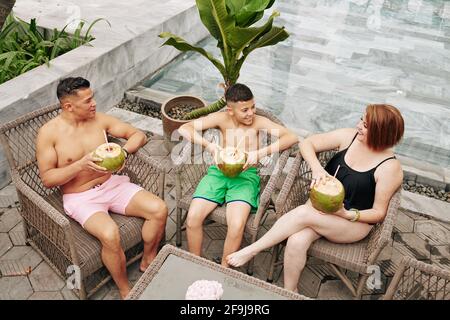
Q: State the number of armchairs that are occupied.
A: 3